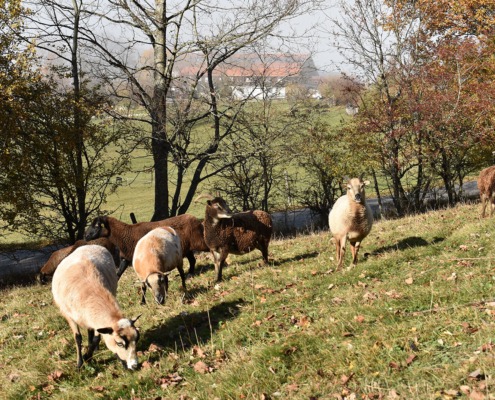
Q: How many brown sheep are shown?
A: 4